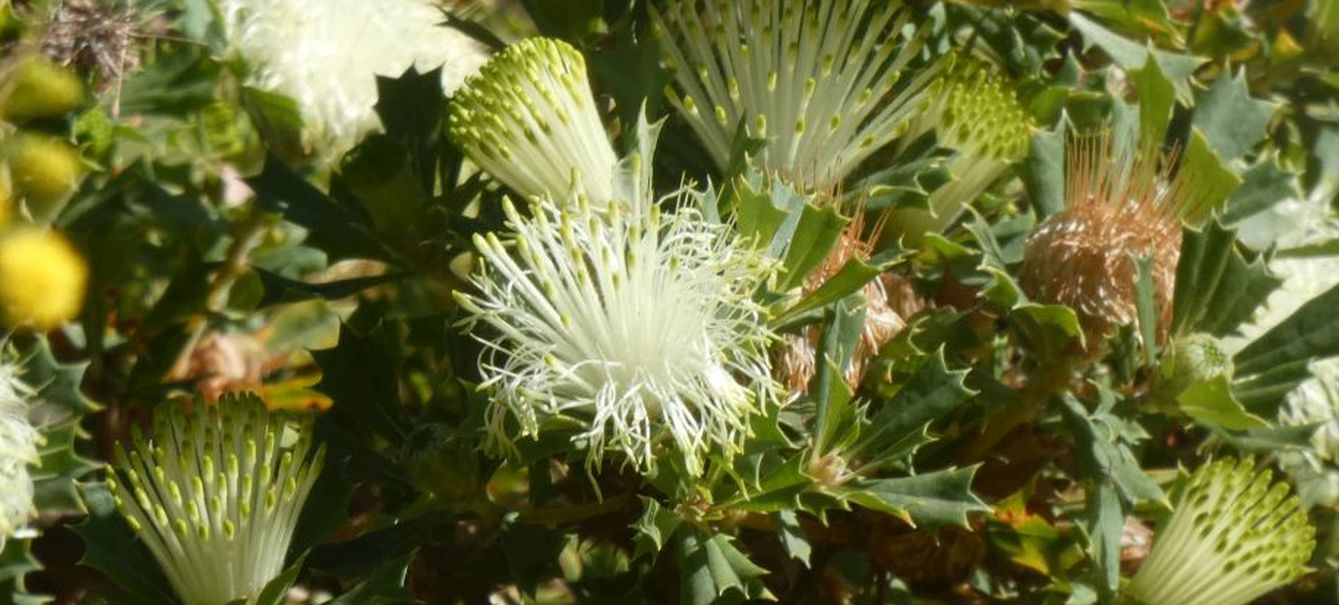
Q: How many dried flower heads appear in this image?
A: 2